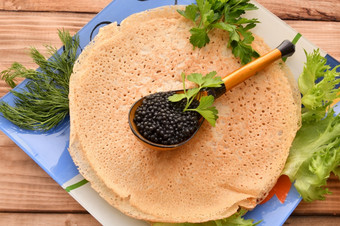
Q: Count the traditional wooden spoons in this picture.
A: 1